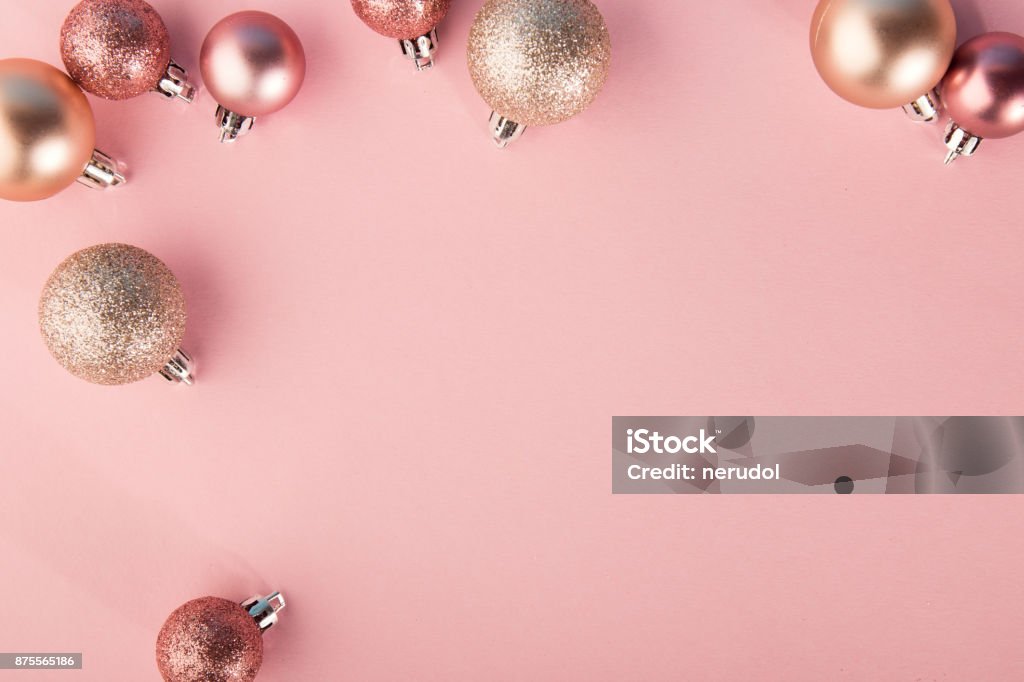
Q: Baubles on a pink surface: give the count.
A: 9